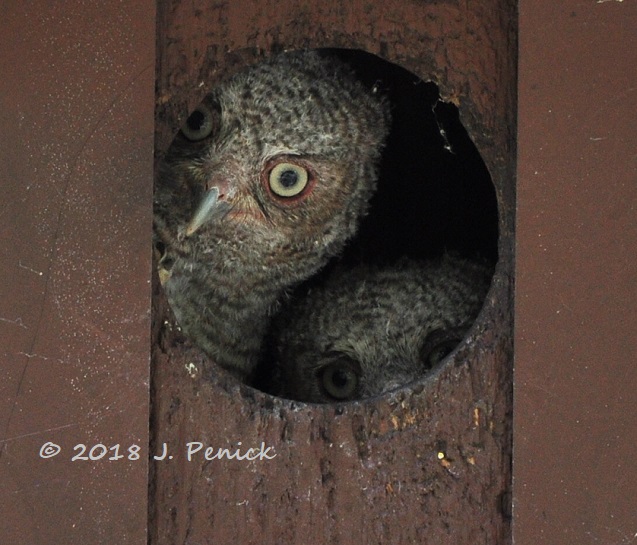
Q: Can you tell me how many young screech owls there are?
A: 2